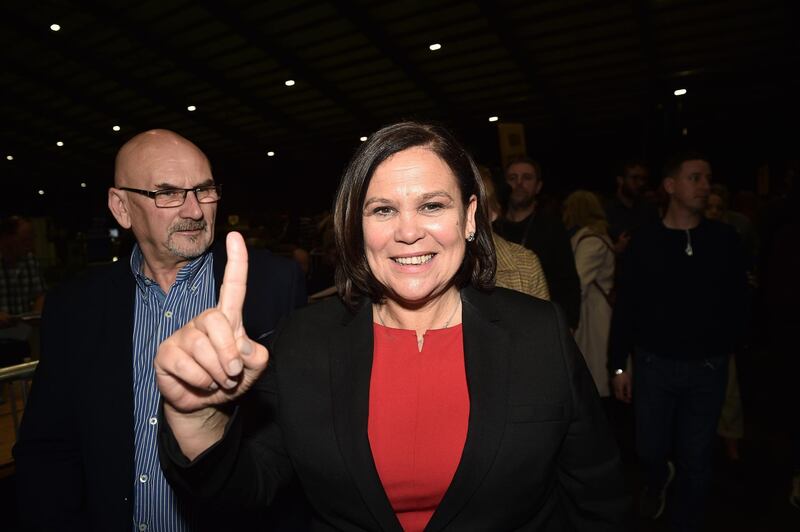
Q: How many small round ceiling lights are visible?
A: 13